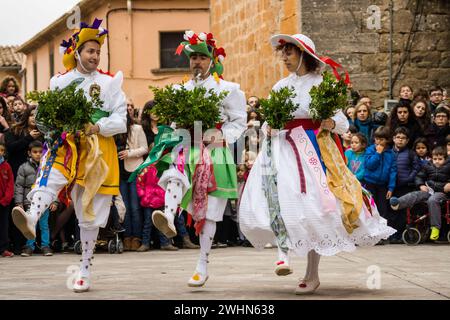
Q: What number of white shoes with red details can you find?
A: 3